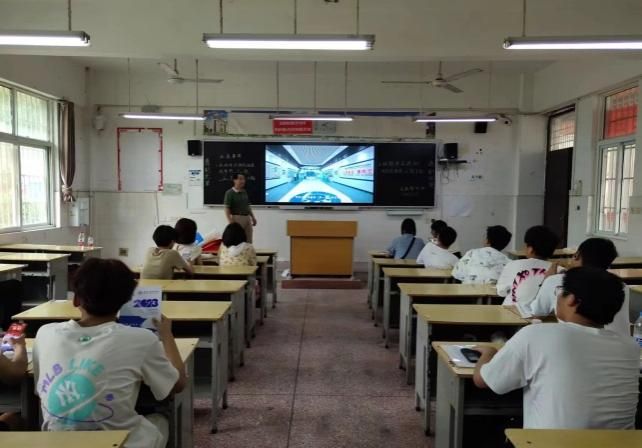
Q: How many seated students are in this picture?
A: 12